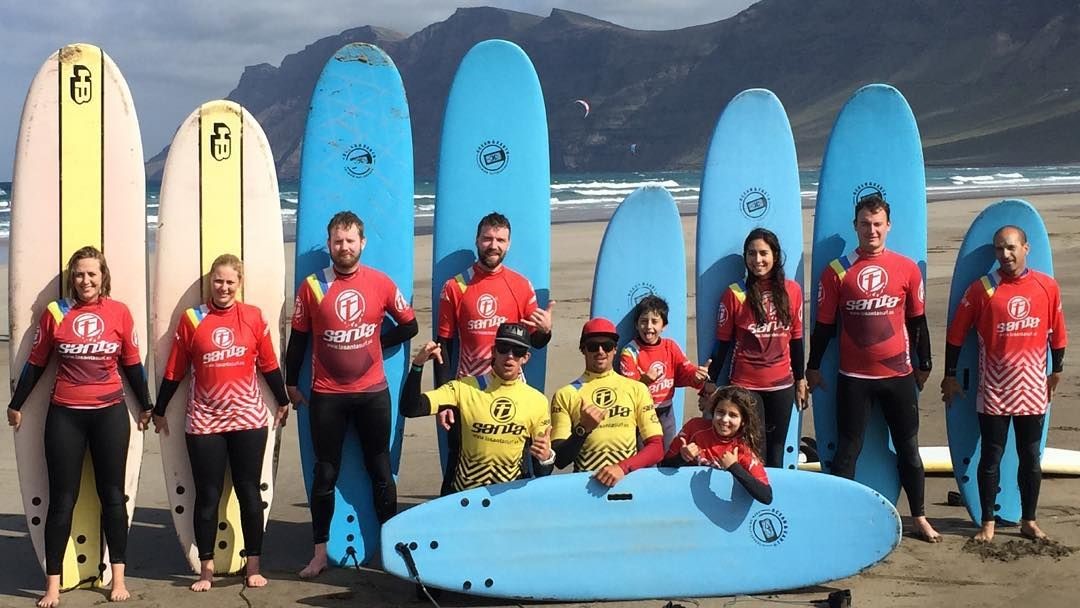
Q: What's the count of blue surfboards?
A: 7